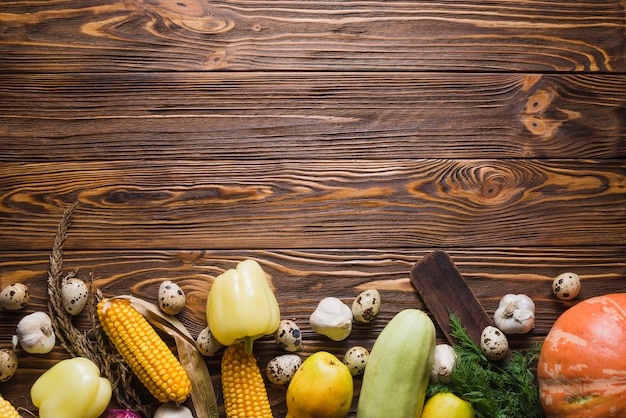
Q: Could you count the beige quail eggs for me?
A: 11